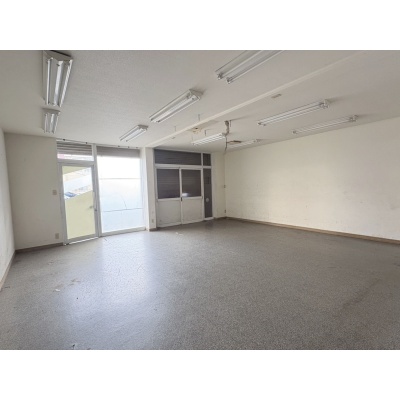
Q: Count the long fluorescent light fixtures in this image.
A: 9